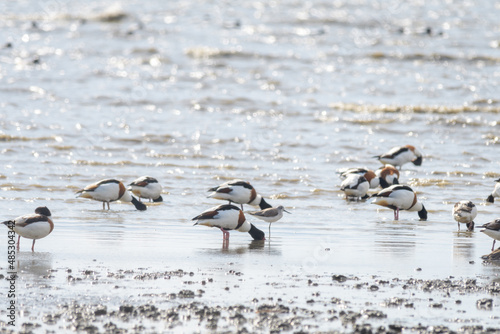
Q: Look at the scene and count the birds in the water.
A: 14